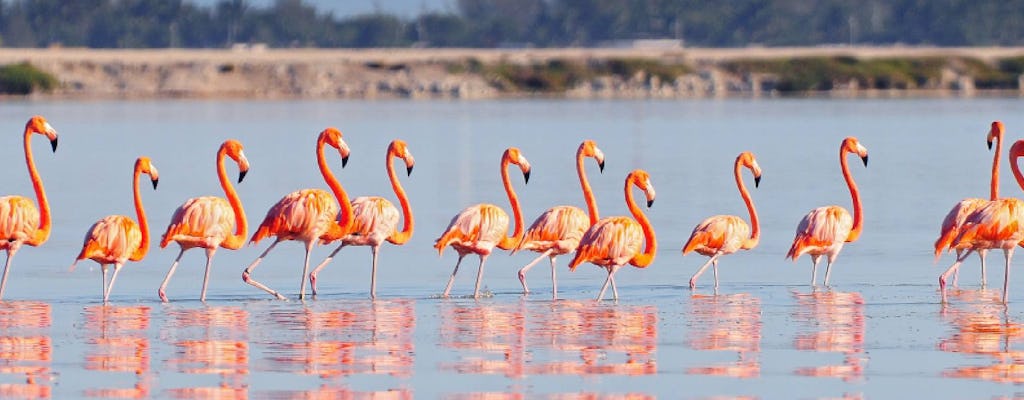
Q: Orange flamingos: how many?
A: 12